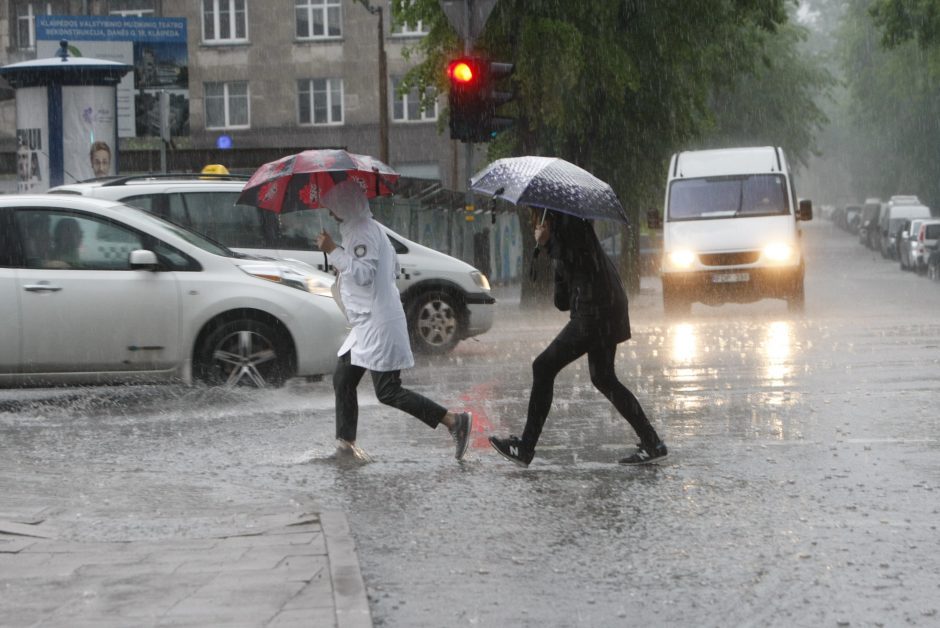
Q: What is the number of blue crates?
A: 0